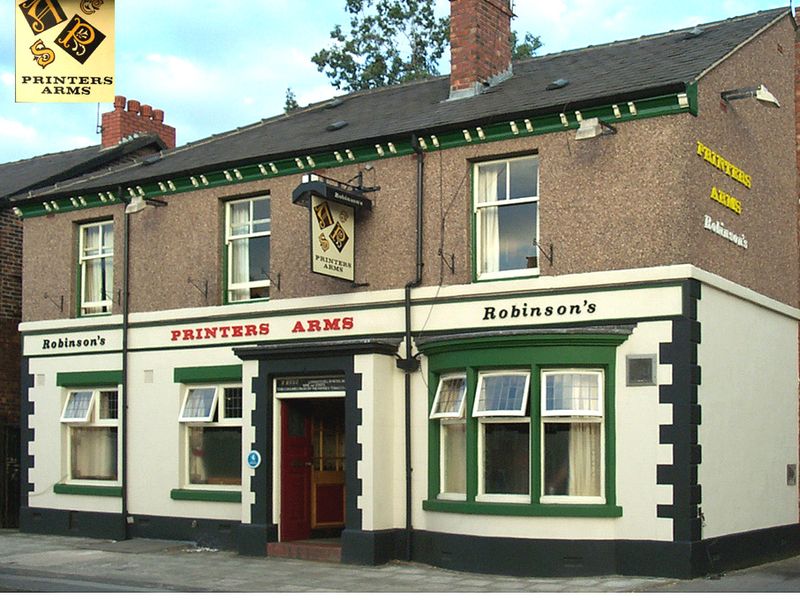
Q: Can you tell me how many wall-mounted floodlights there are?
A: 3